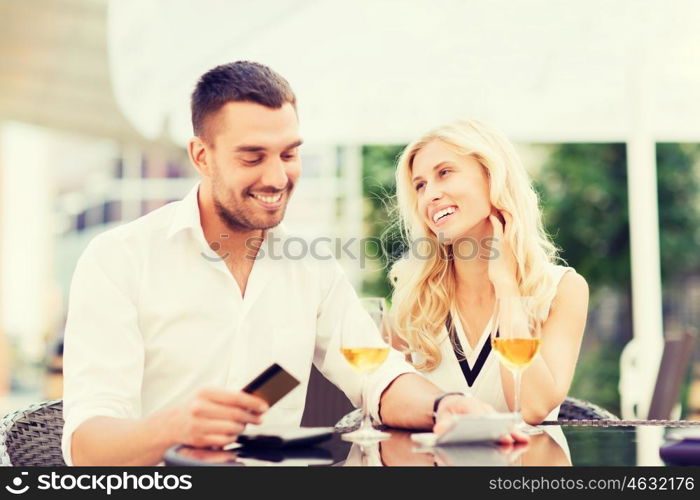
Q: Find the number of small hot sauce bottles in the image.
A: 0